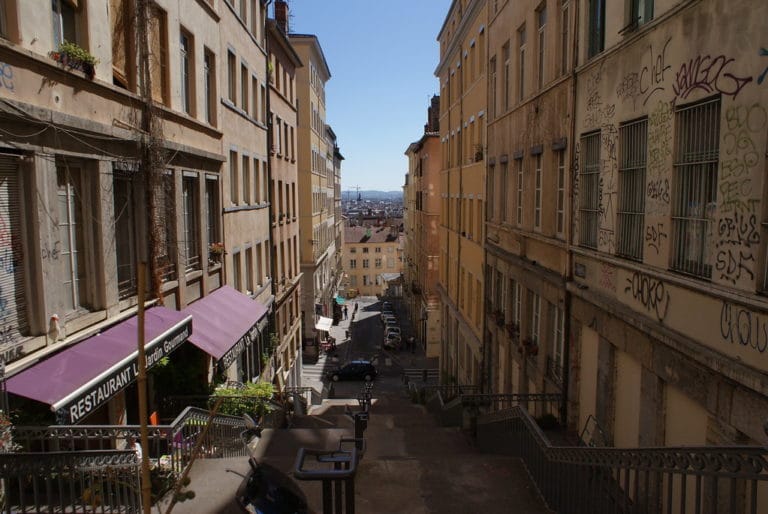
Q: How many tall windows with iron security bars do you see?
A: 3